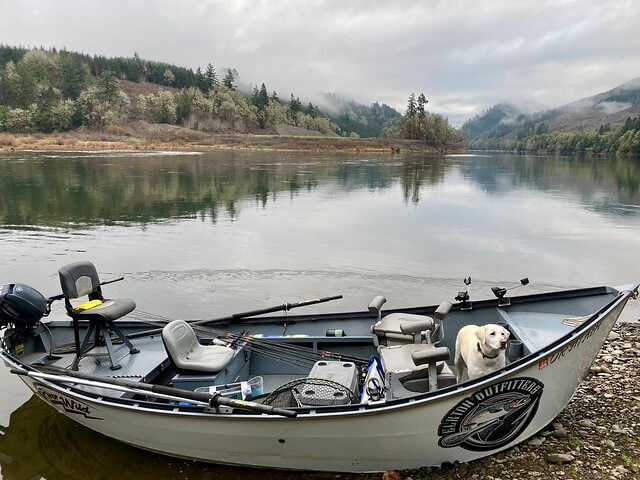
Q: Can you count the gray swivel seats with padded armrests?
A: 2